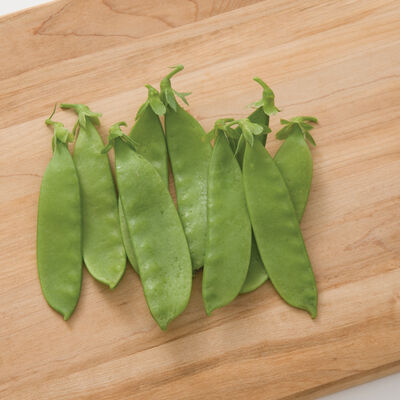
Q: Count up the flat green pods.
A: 9